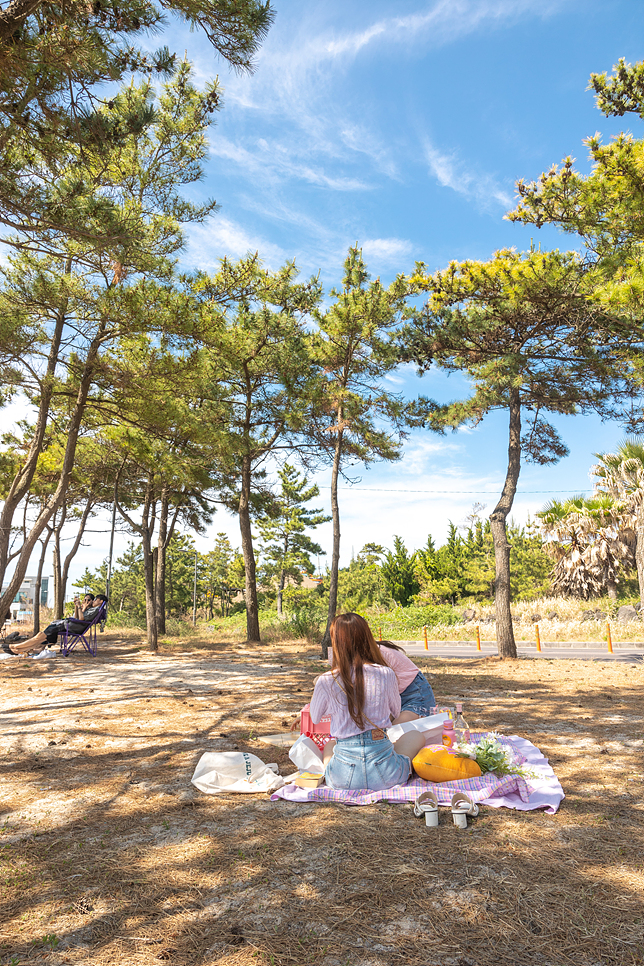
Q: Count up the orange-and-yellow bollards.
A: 5